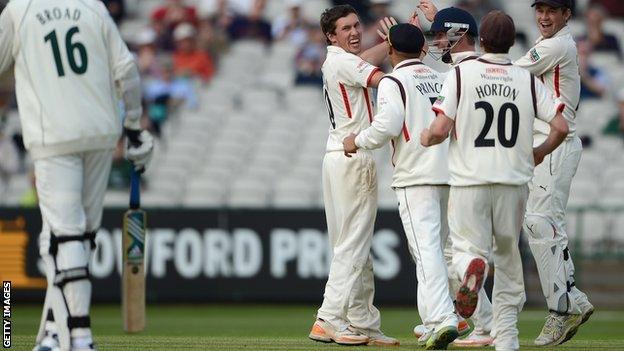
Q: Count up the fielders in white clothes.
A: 5